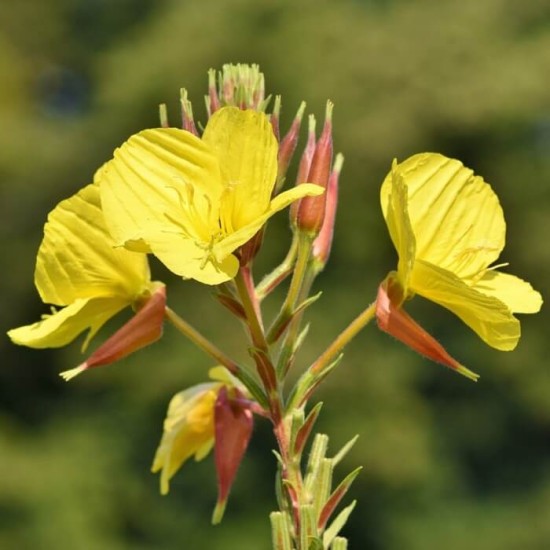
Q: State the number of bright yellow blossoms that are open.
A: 3